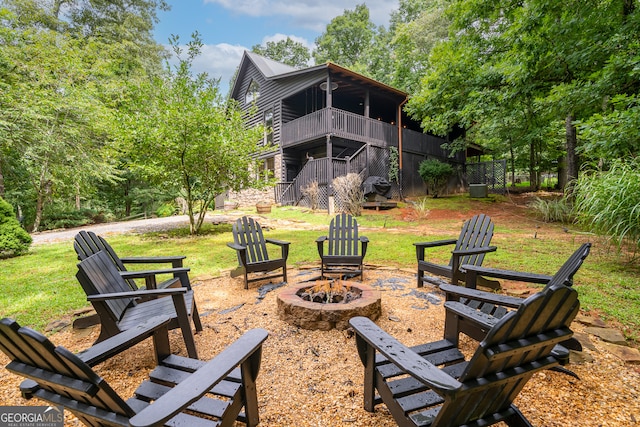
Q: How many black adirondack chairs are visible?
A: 8